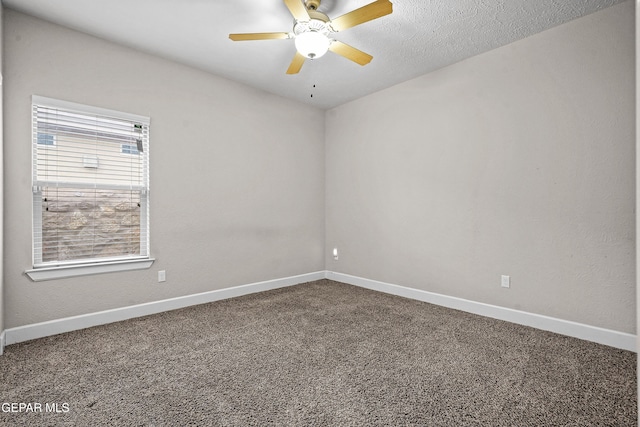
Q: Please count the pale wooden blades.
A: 5